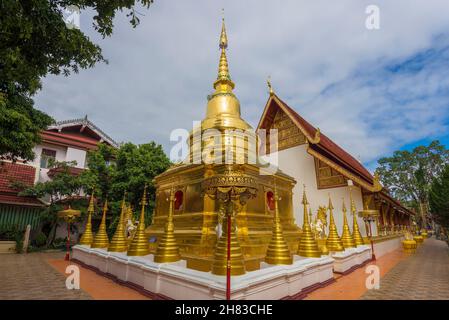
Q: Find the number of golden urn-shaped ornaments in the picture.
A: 11